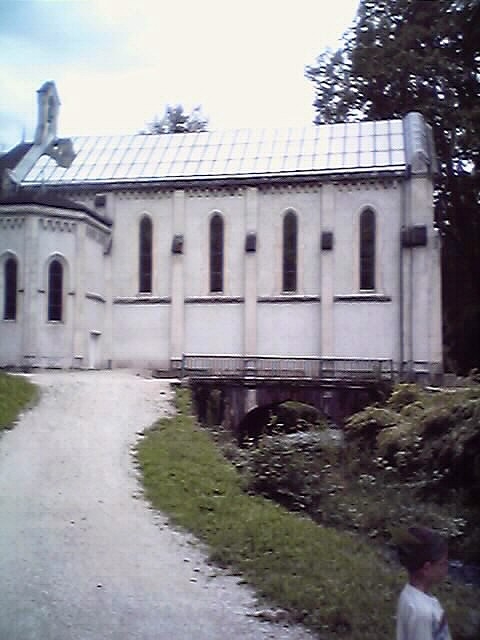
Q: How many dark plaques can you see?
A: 4